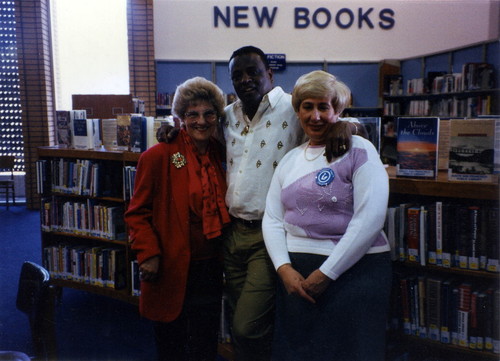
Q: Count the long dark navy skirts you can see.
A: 1